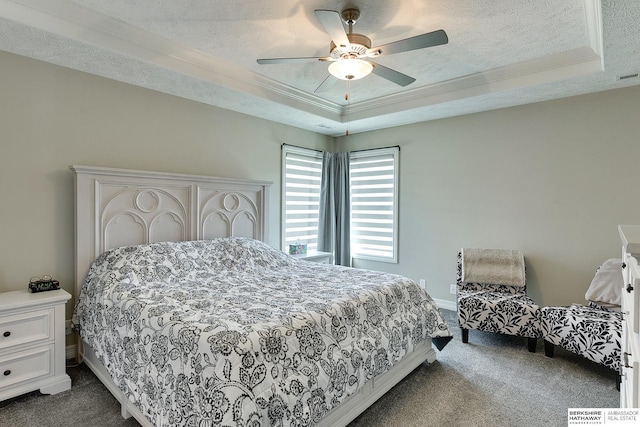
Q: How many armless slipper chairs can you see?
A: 2